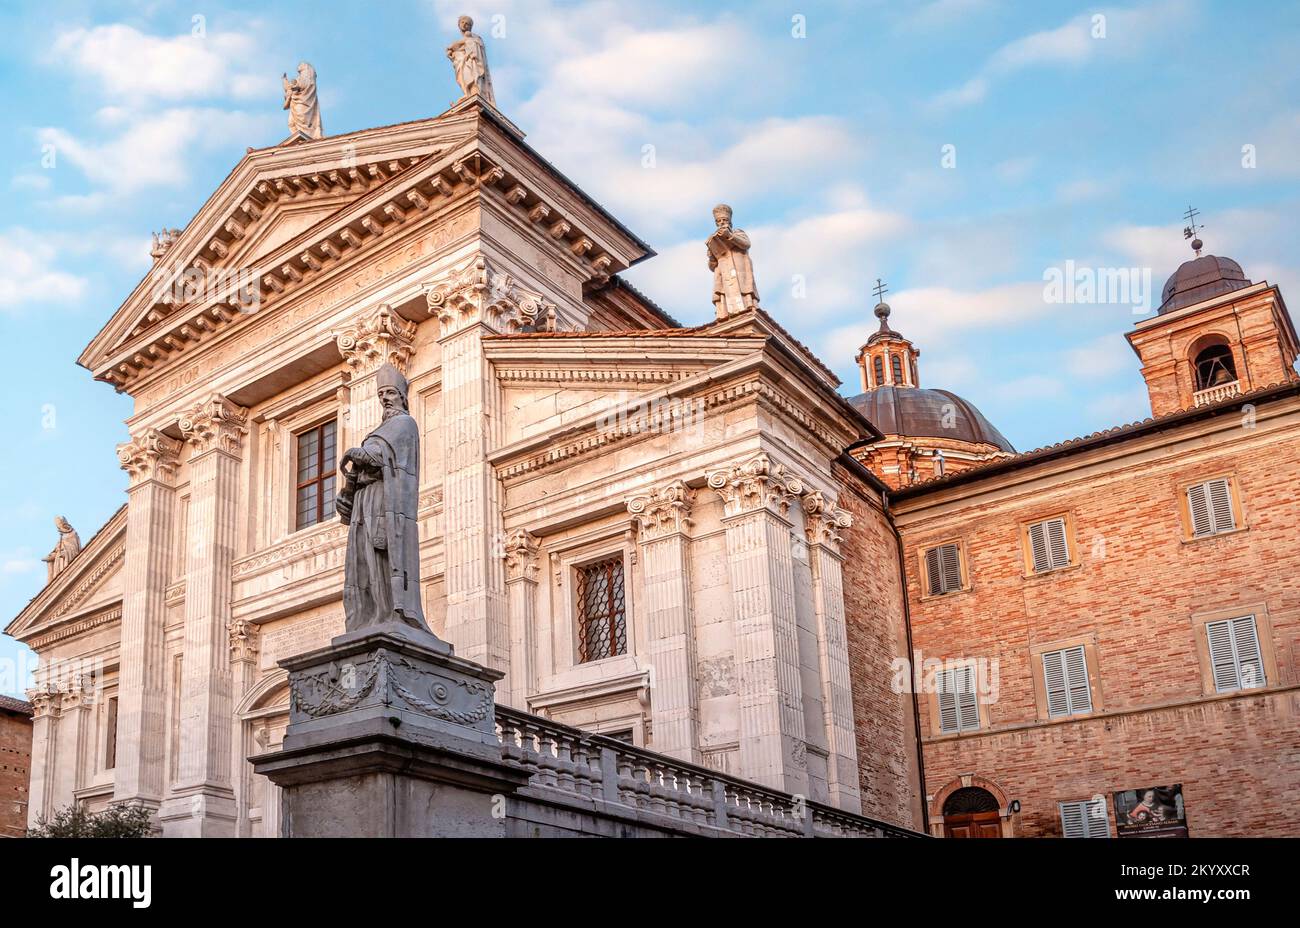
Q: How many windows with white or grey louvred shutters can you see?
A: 7